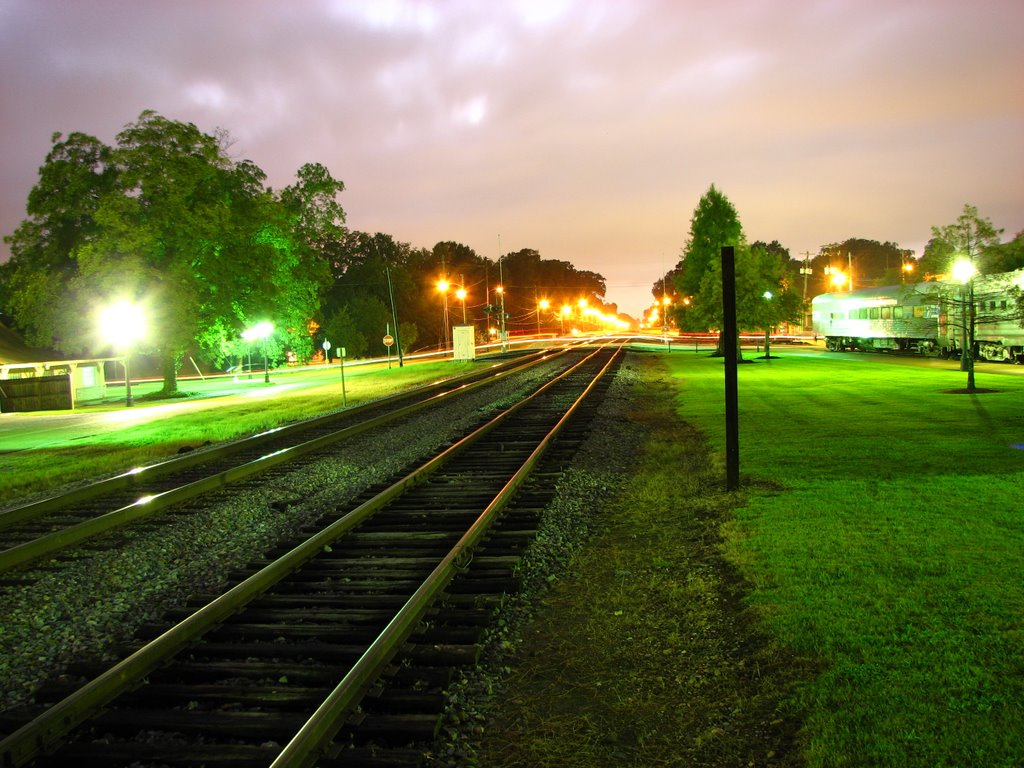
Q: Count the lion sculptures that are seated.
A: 0